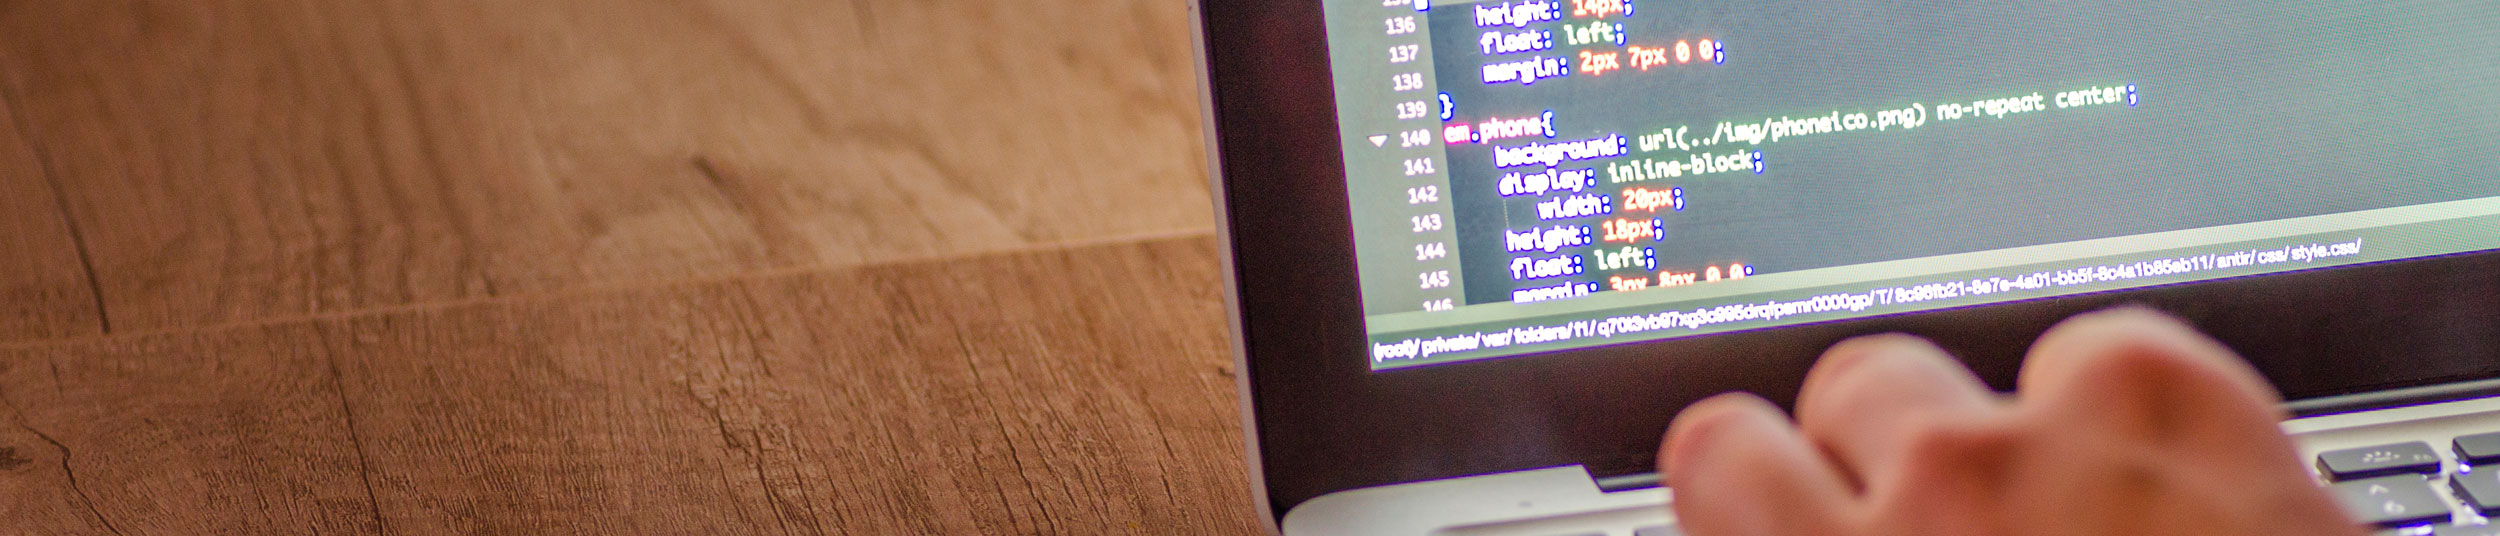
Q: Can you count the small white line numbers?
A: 12